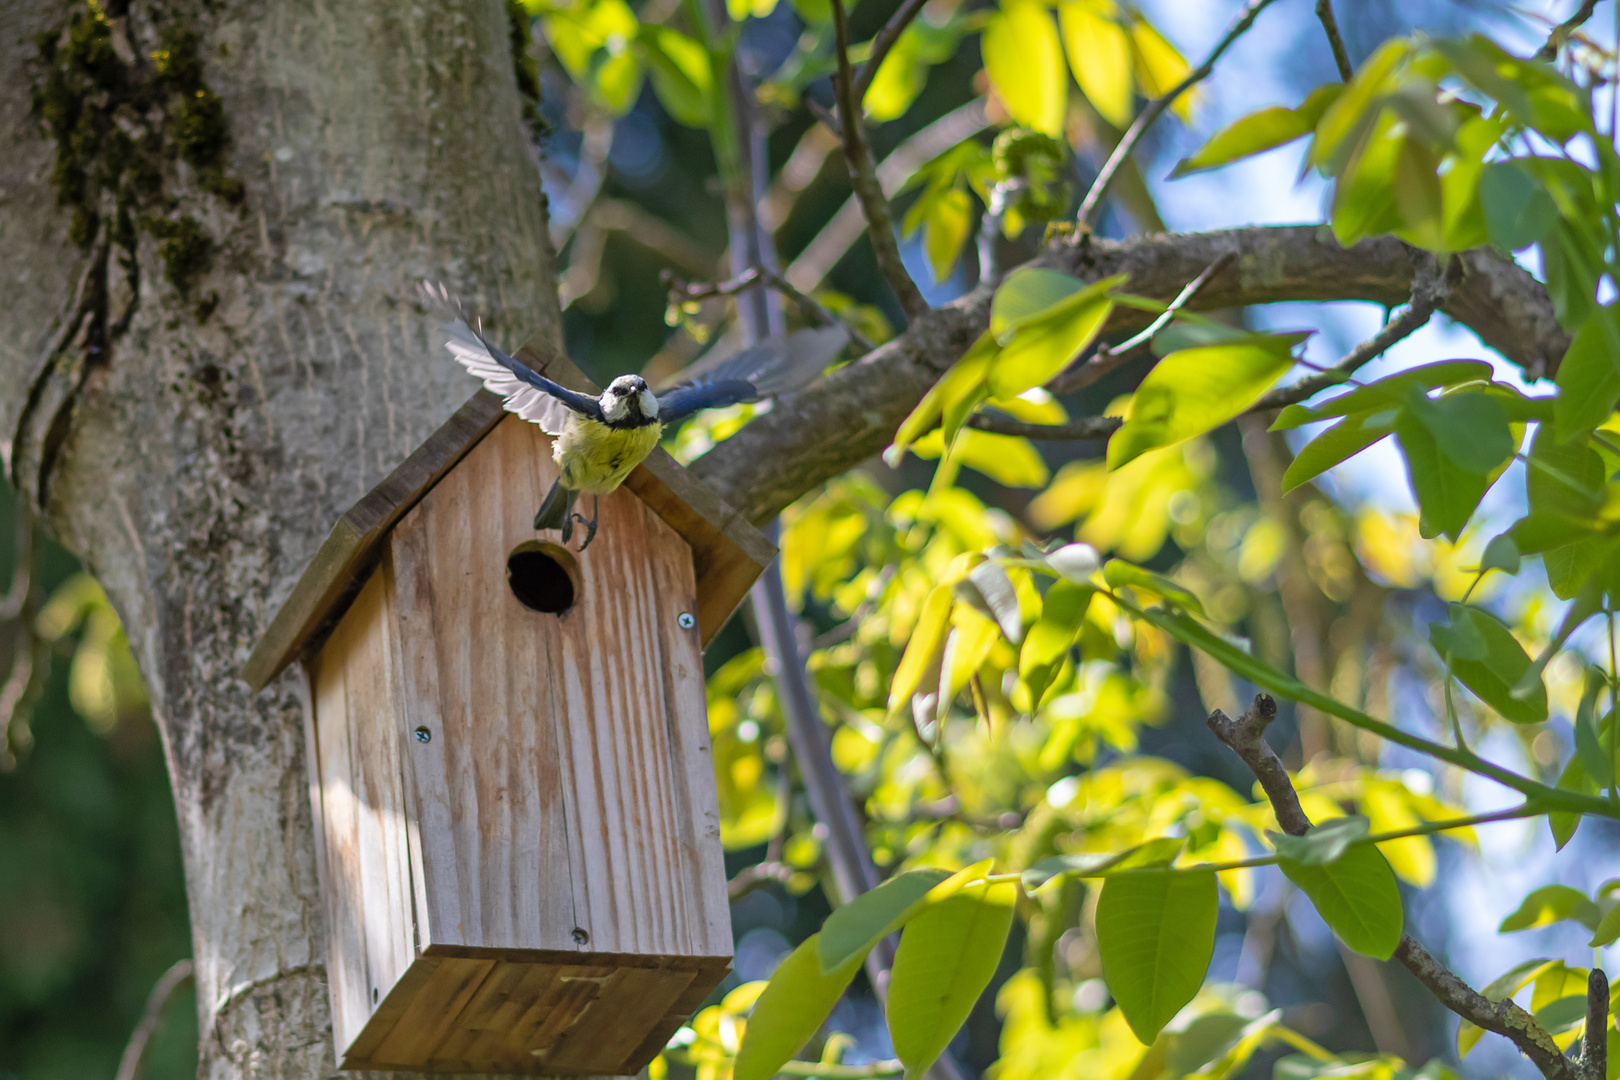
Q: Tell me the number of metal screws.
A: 3